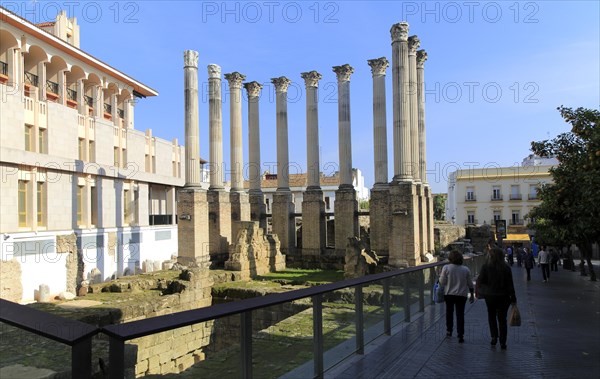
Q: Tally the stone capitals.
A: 11